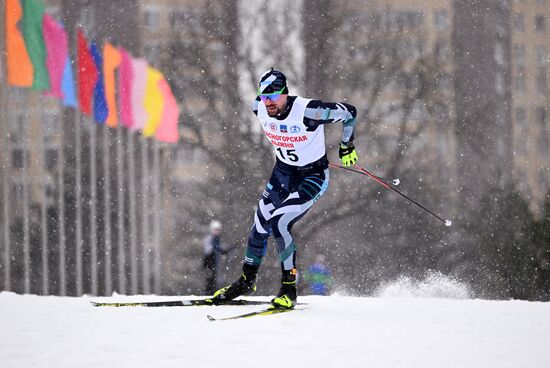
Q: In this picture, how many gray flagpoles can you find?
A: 11